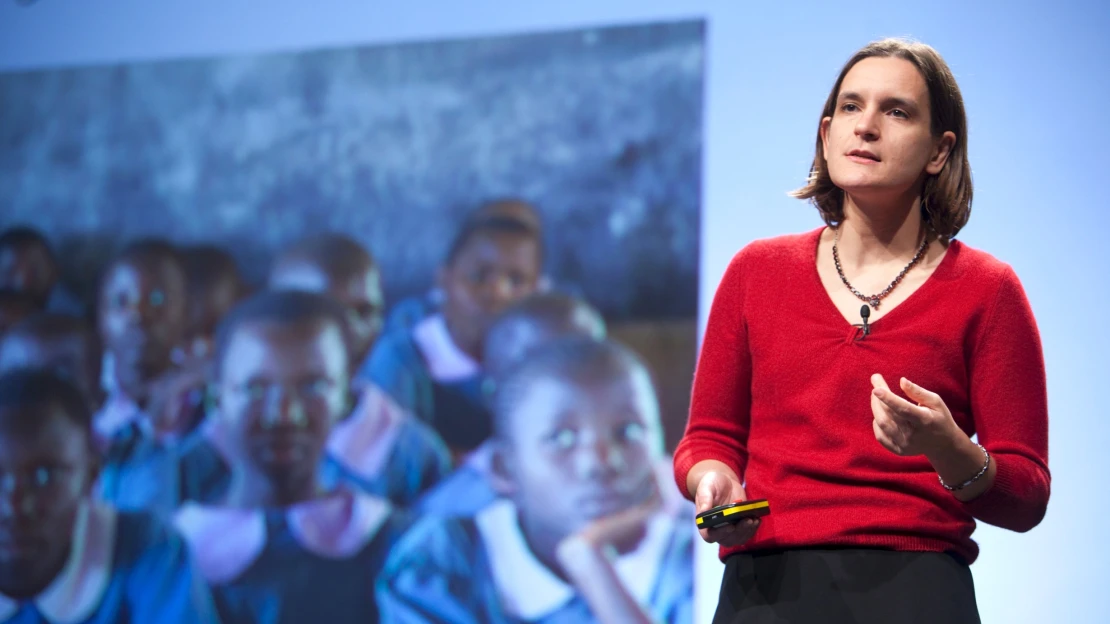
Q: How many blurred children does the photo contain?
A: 11